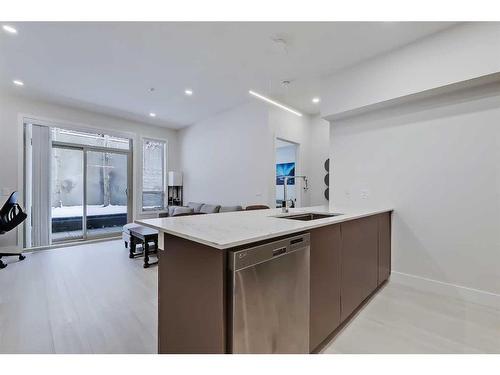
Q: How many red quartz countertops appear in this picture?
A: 0